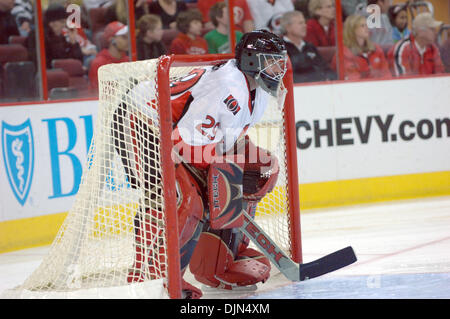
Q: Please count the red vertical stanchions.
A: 4